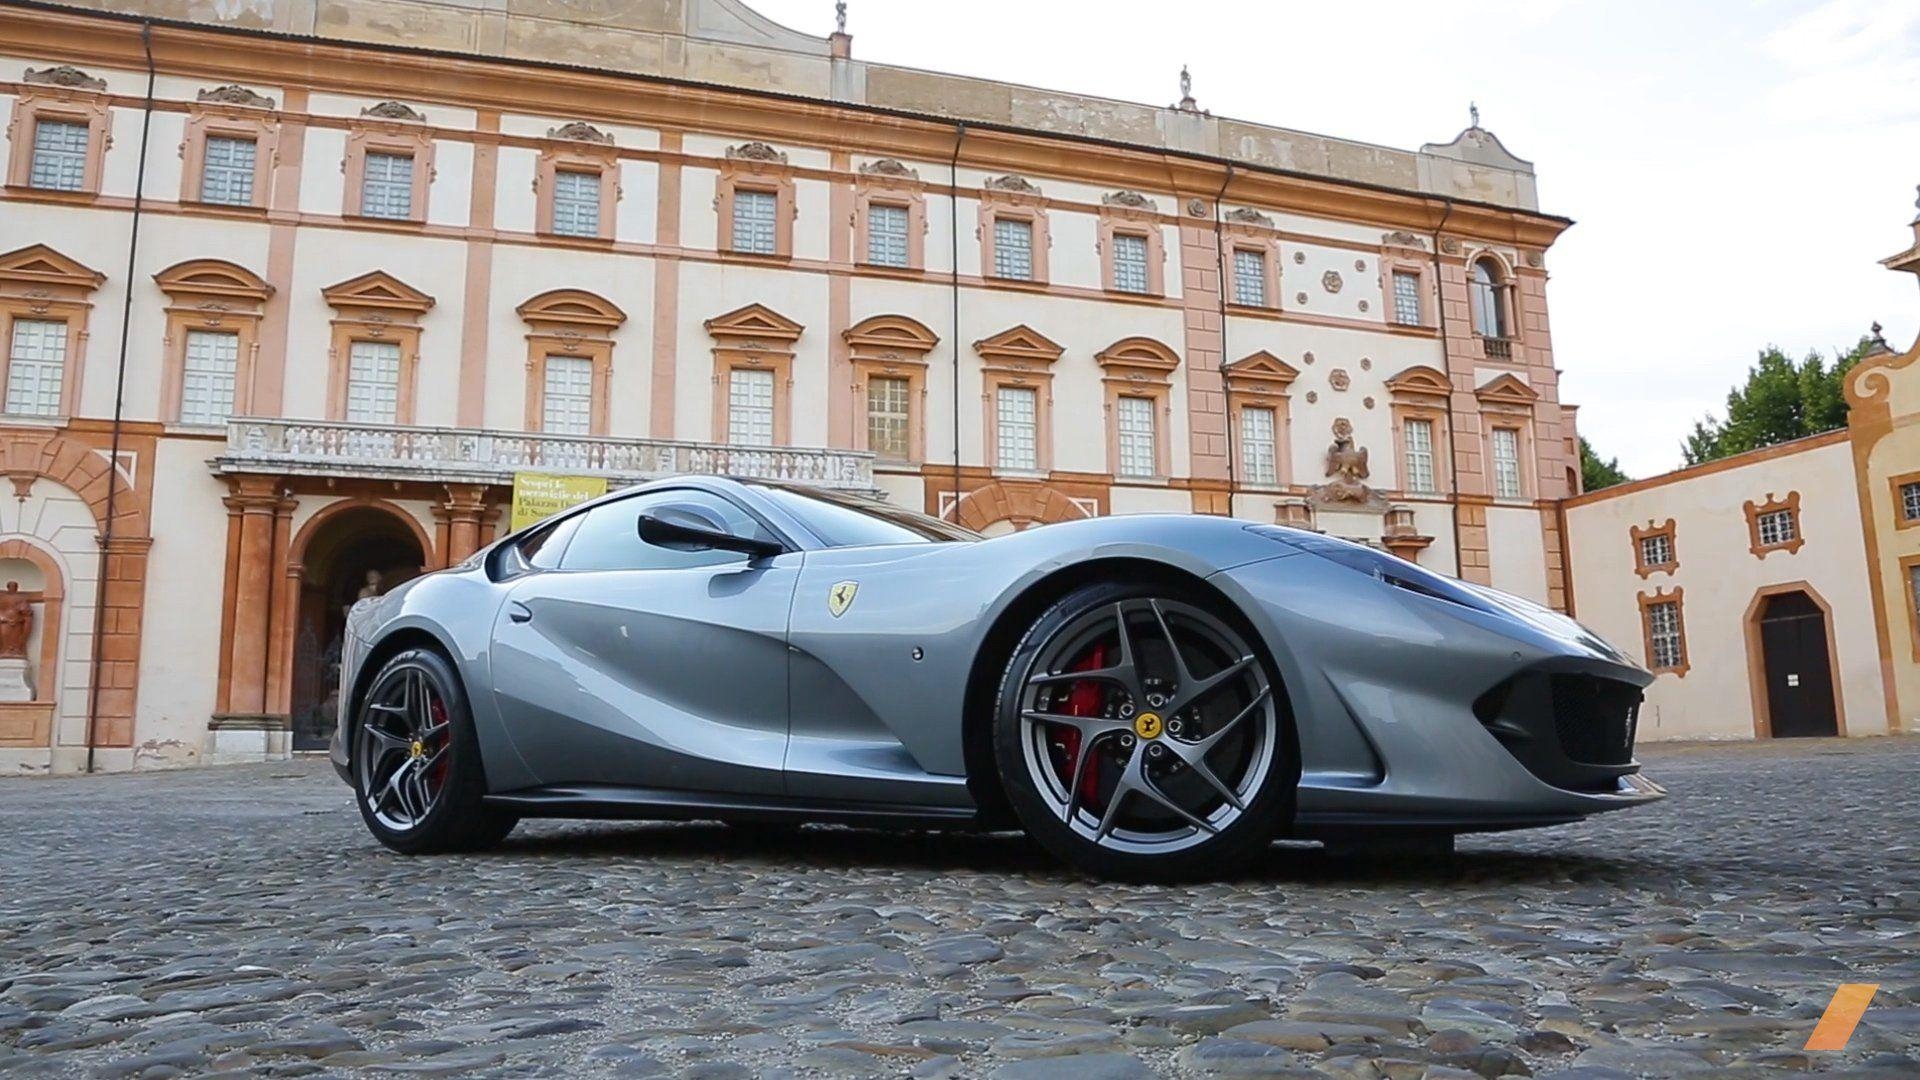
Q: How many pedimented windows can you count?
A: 11